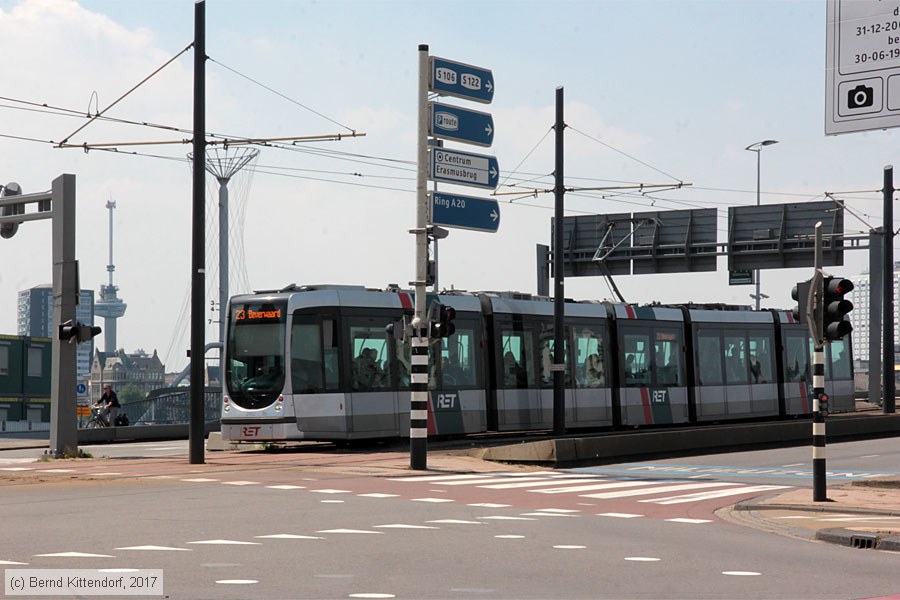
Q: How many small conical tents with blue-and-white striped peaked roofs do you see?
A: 0